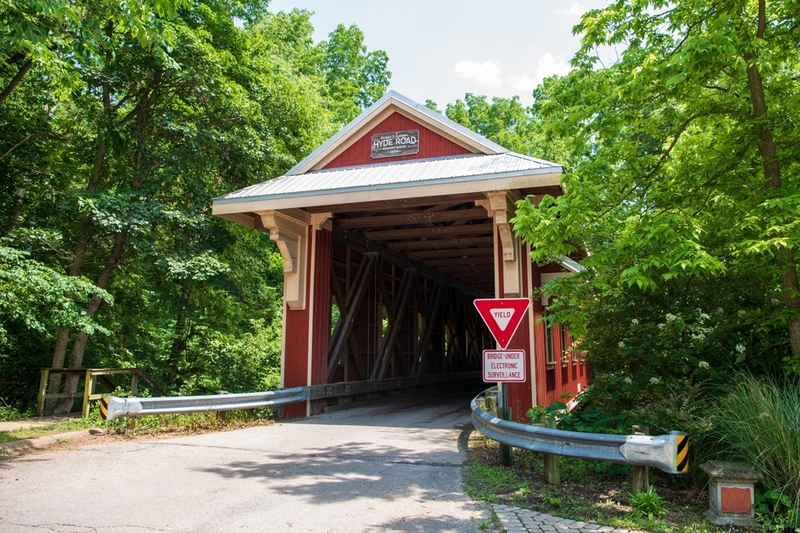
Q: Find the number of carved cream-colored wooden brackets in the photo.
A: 2